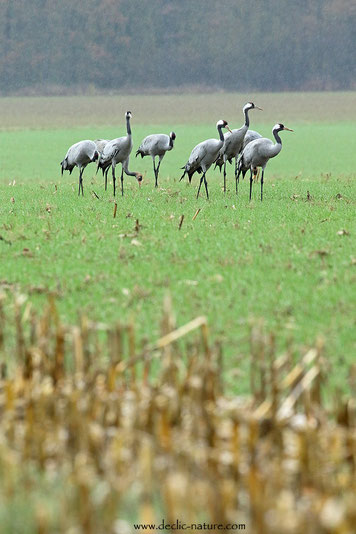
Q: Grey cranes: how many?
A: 8